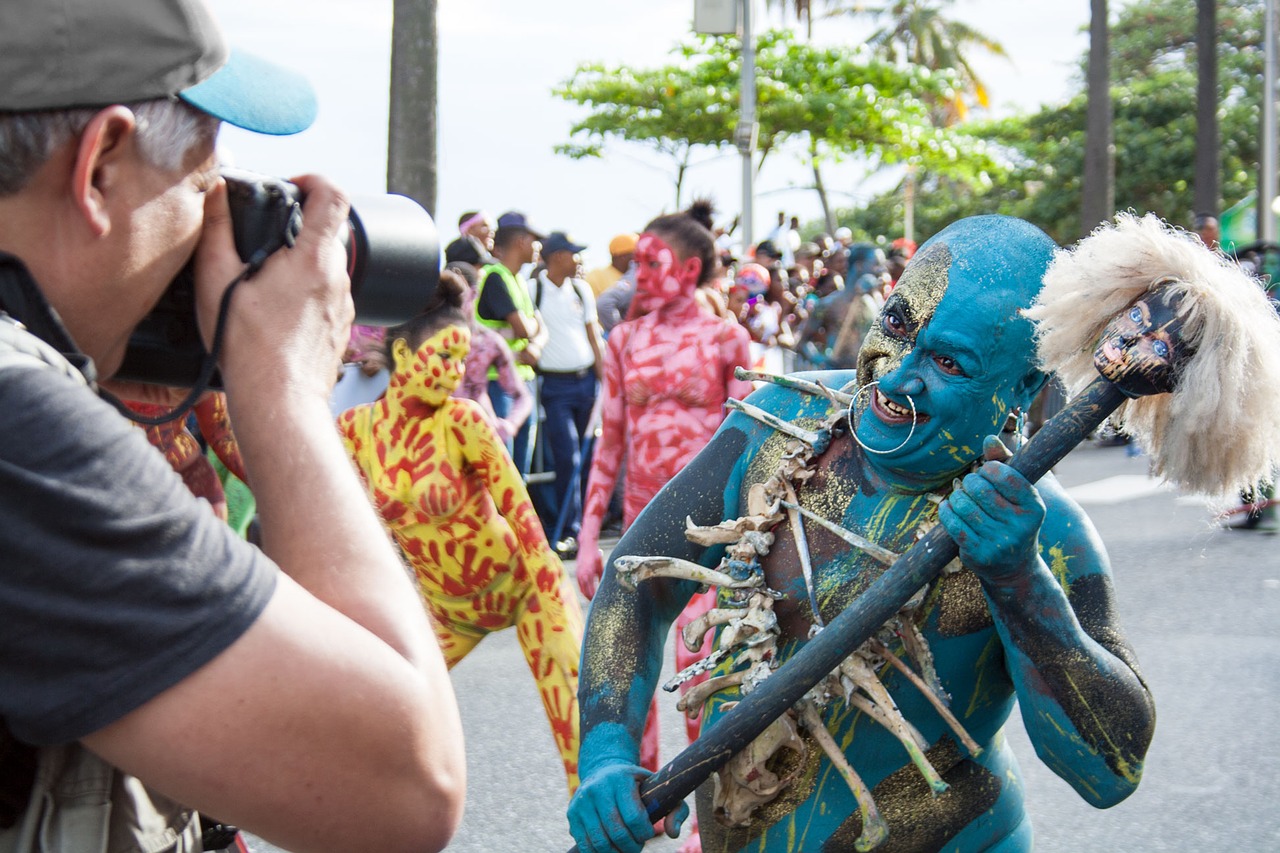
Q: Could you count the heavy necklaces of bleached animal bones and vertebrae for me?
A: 1